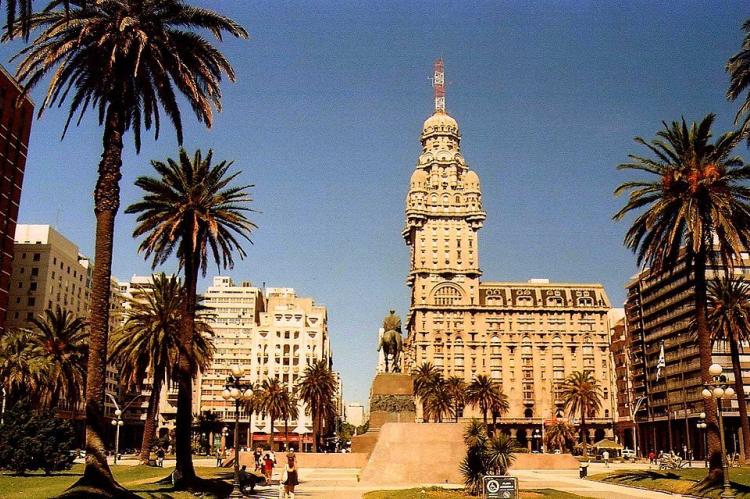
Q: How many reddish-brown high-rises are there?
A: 1